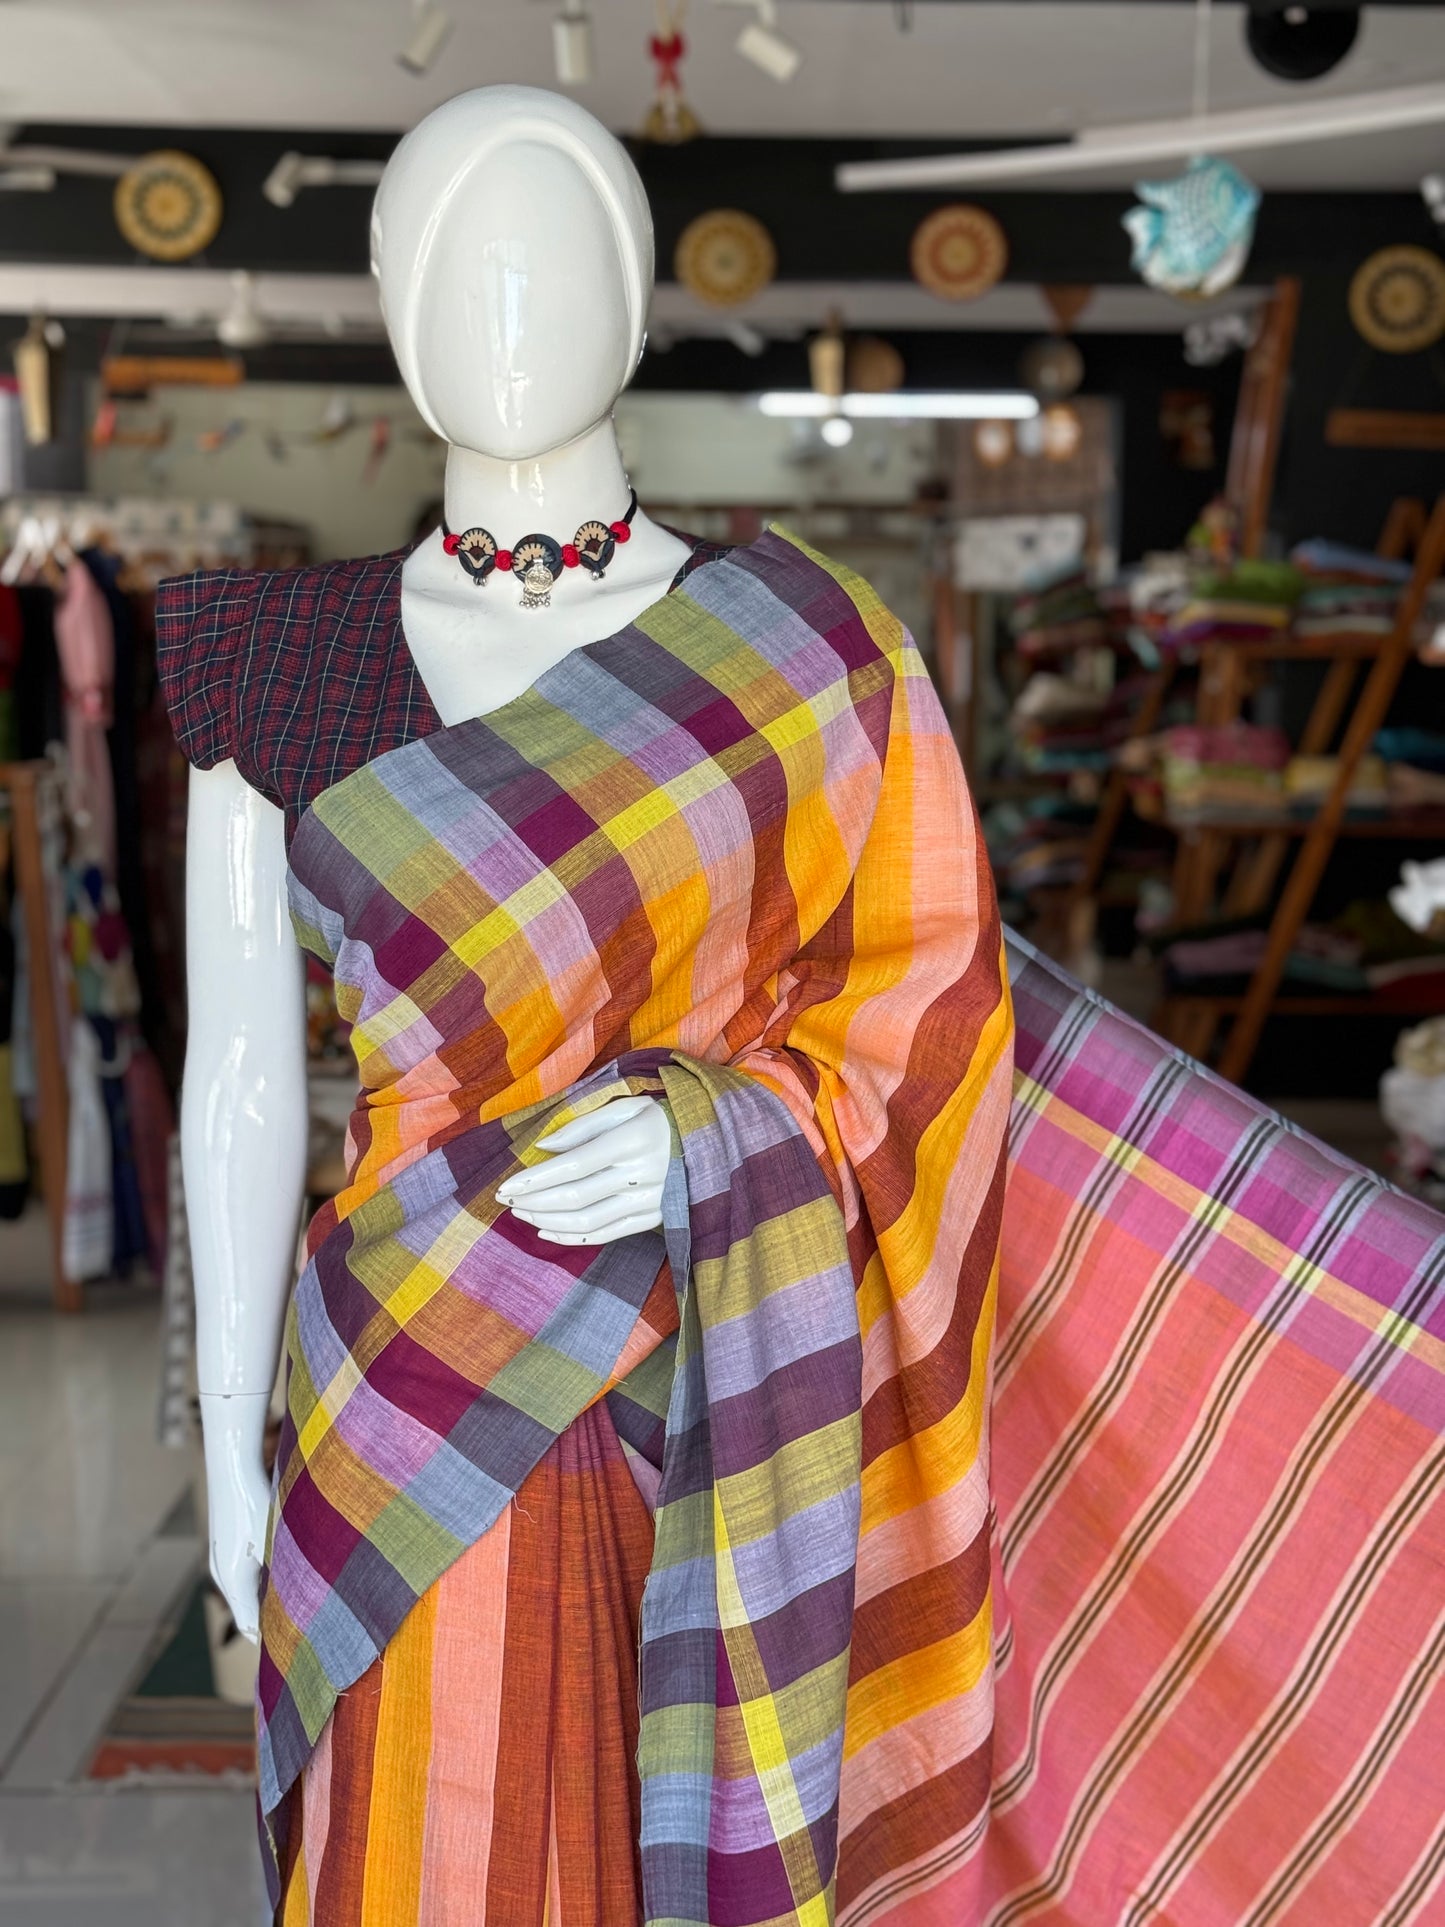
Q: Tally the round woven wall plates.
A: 4